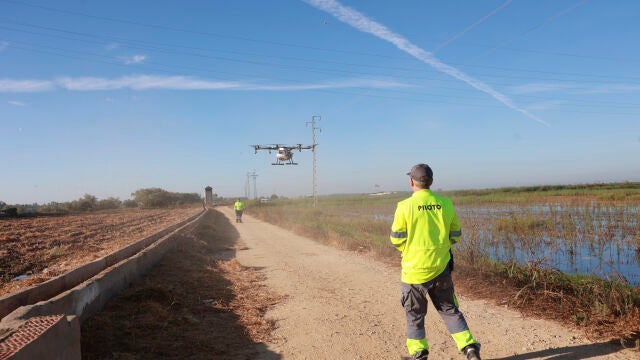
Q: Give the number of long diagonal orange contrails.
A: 0